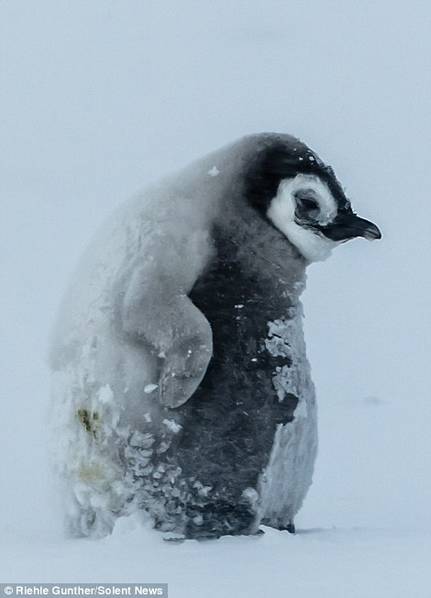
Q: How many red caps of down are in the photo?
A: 0